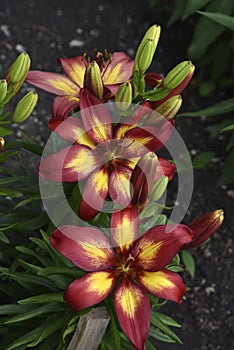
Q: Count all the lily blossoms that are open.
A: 3